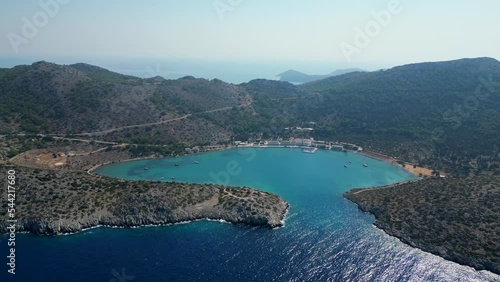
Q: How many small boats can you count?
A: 8